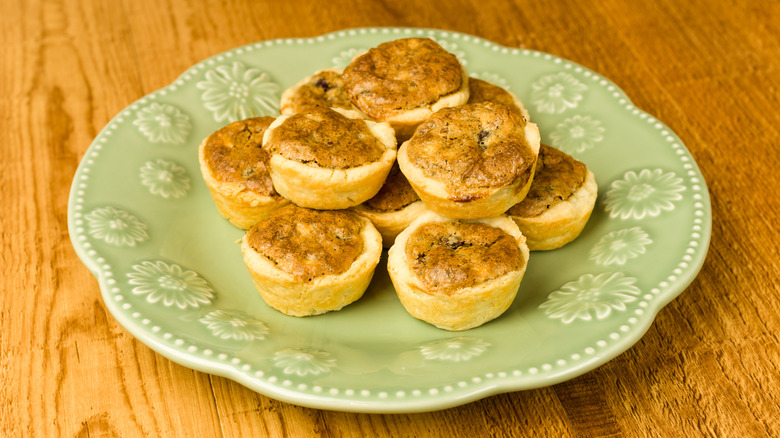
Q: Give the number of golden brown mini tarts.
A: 10